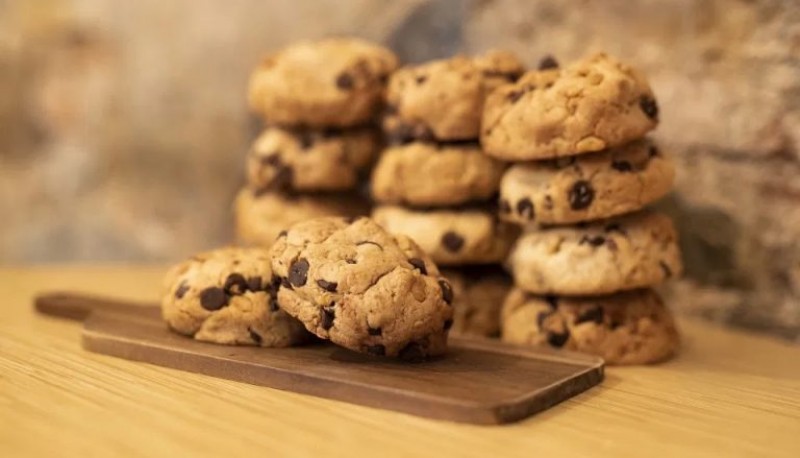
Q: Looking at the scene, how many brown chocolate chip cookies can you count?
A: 13